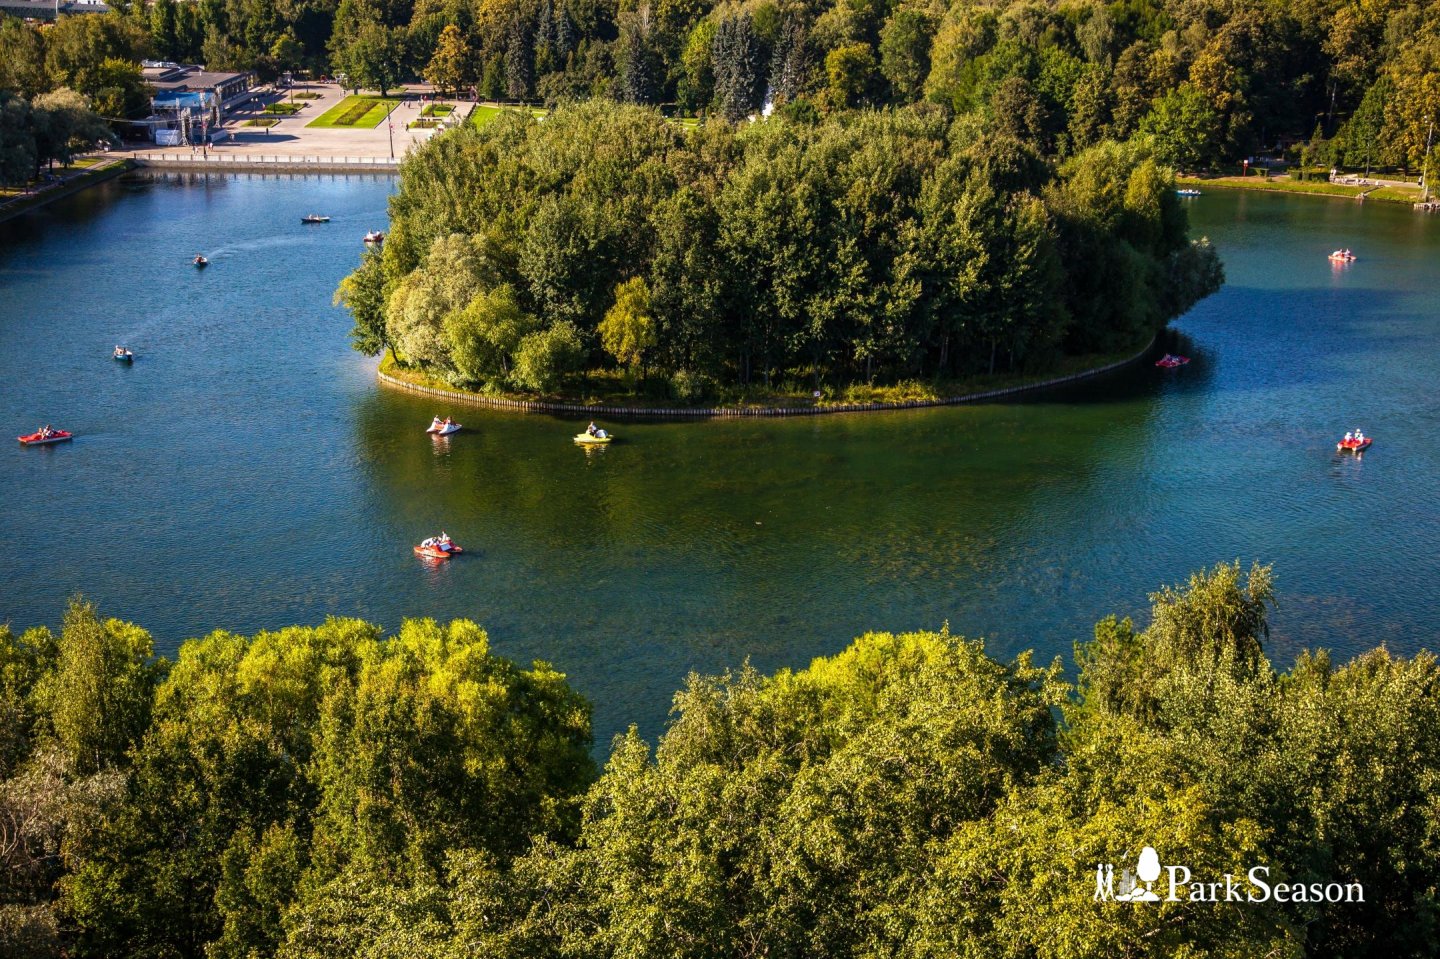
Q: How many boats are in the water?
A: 12